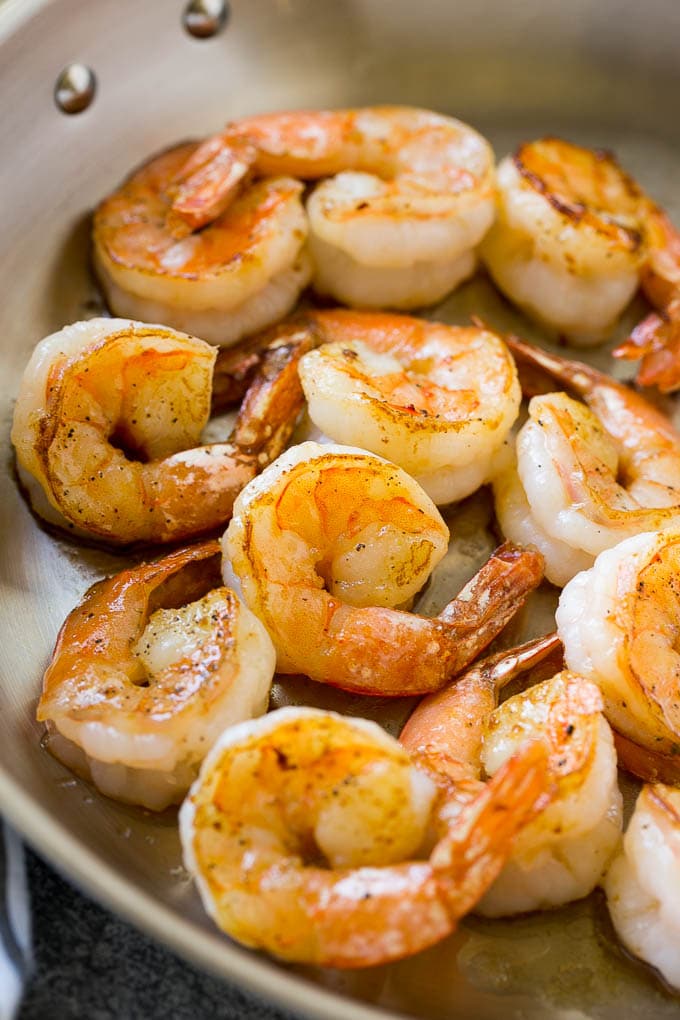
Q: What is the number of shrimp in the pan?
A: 12